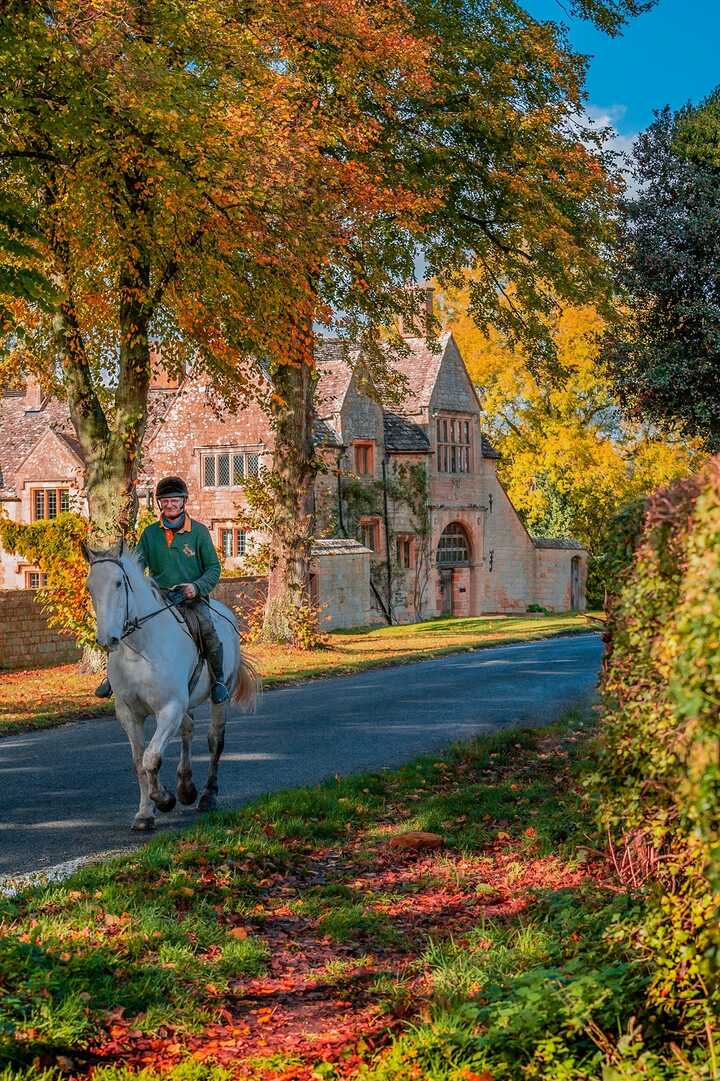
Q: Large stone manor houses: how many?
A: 1